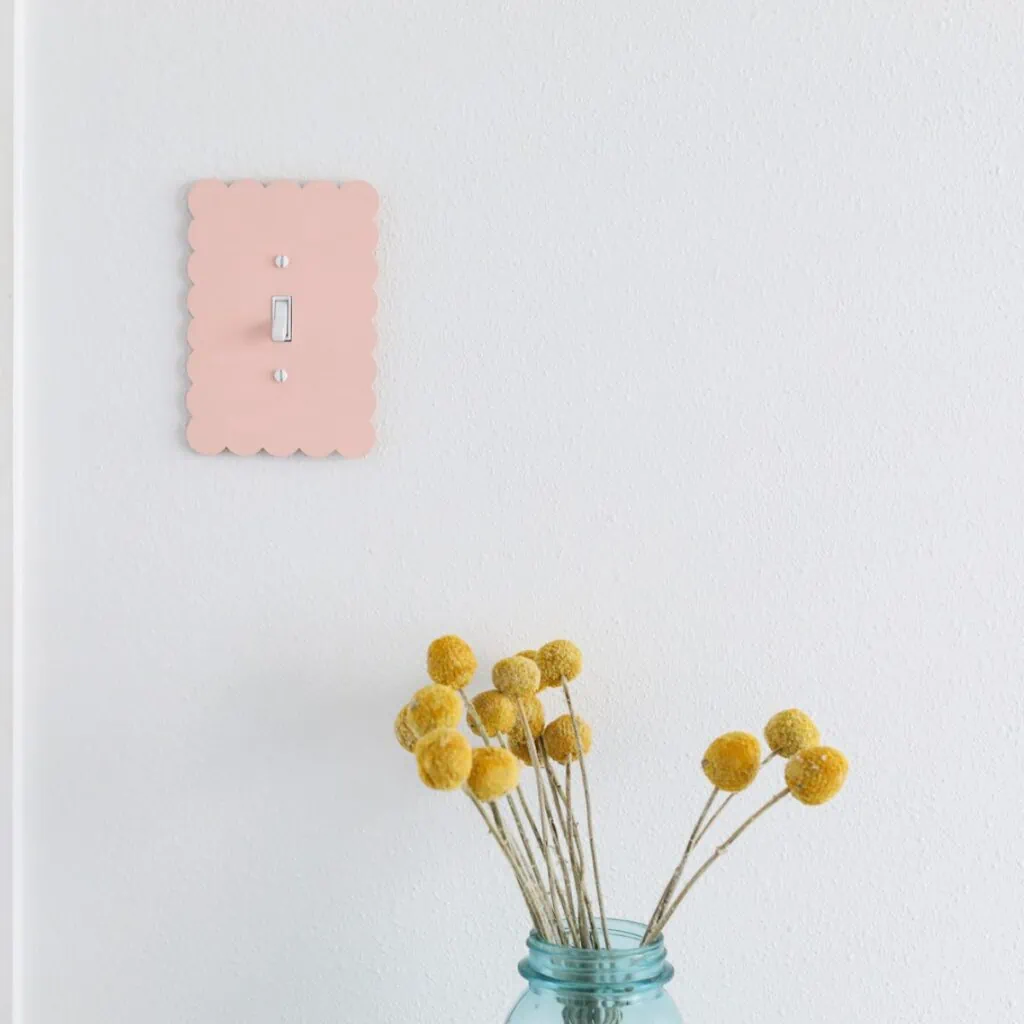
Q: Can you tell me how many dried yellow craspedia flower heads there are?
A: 15